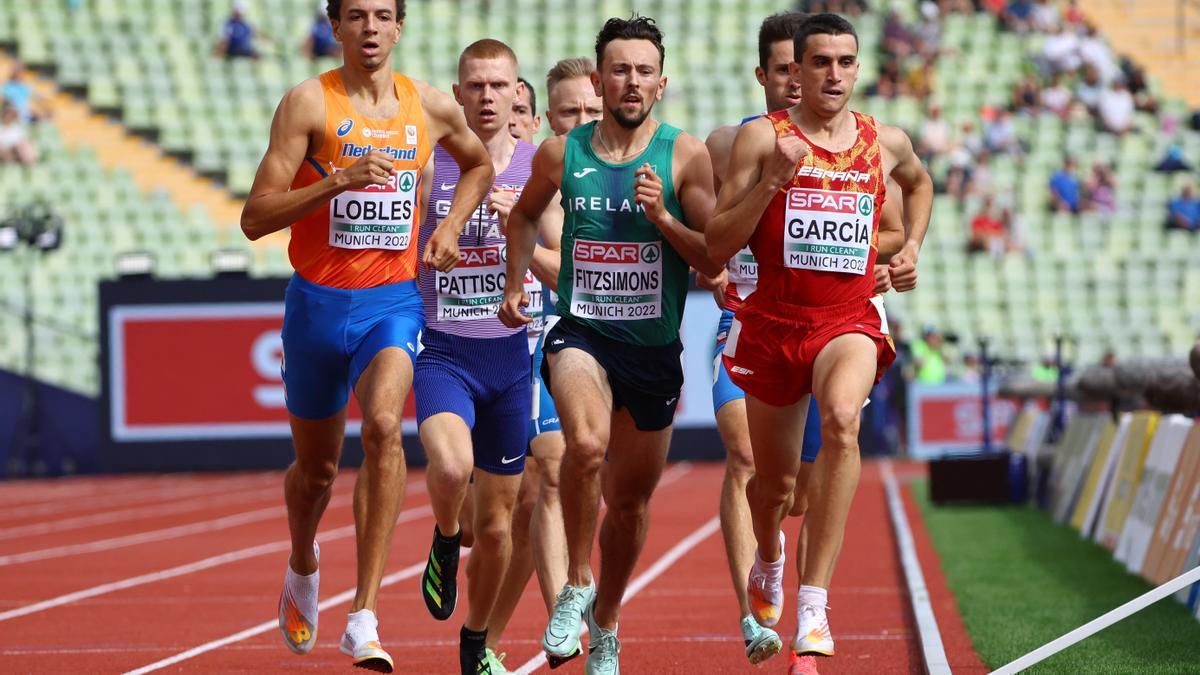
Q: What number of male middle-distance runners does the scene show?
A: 7